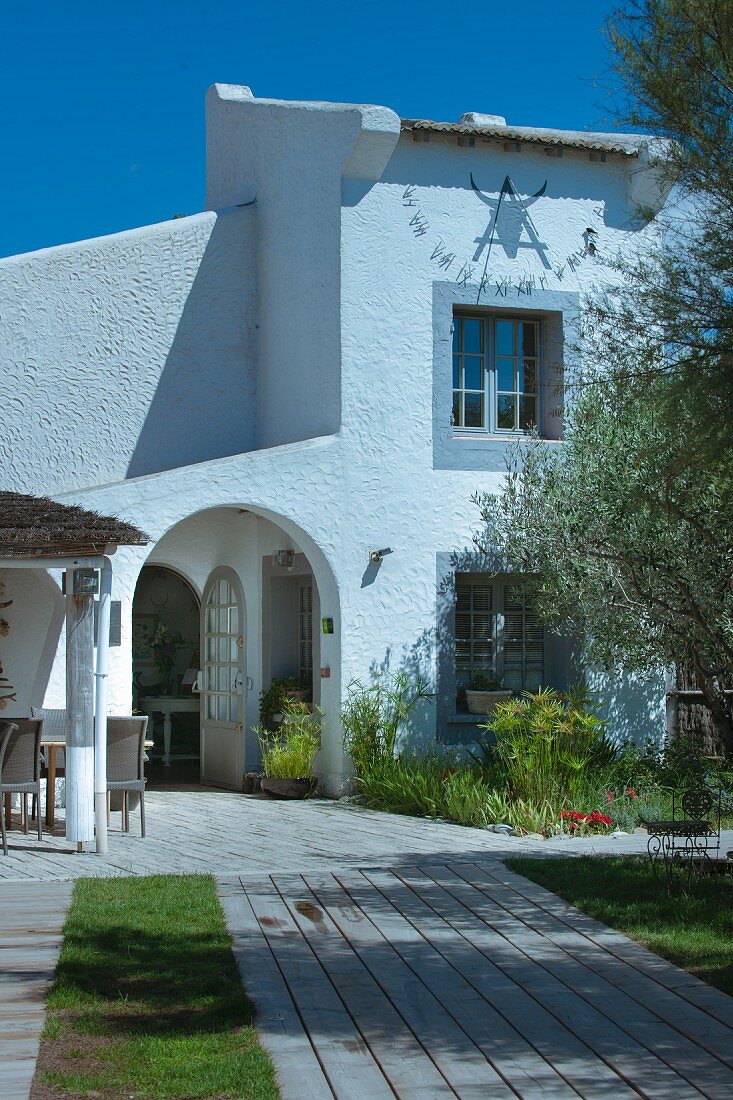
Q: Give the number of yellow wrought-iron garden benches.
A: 0